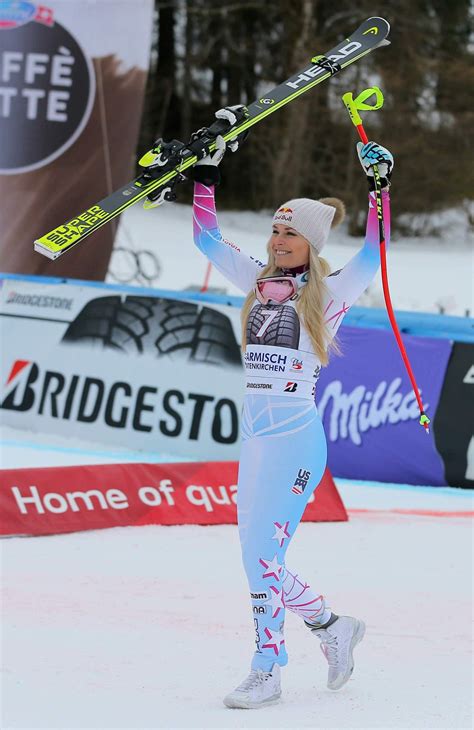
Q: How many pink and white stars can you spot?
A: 4